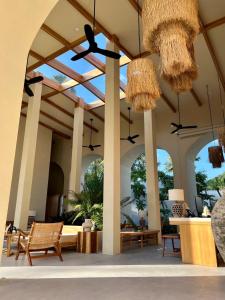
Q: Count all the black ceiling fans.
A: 5